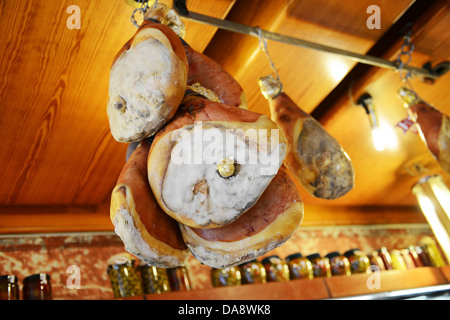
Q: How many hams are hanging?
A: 7